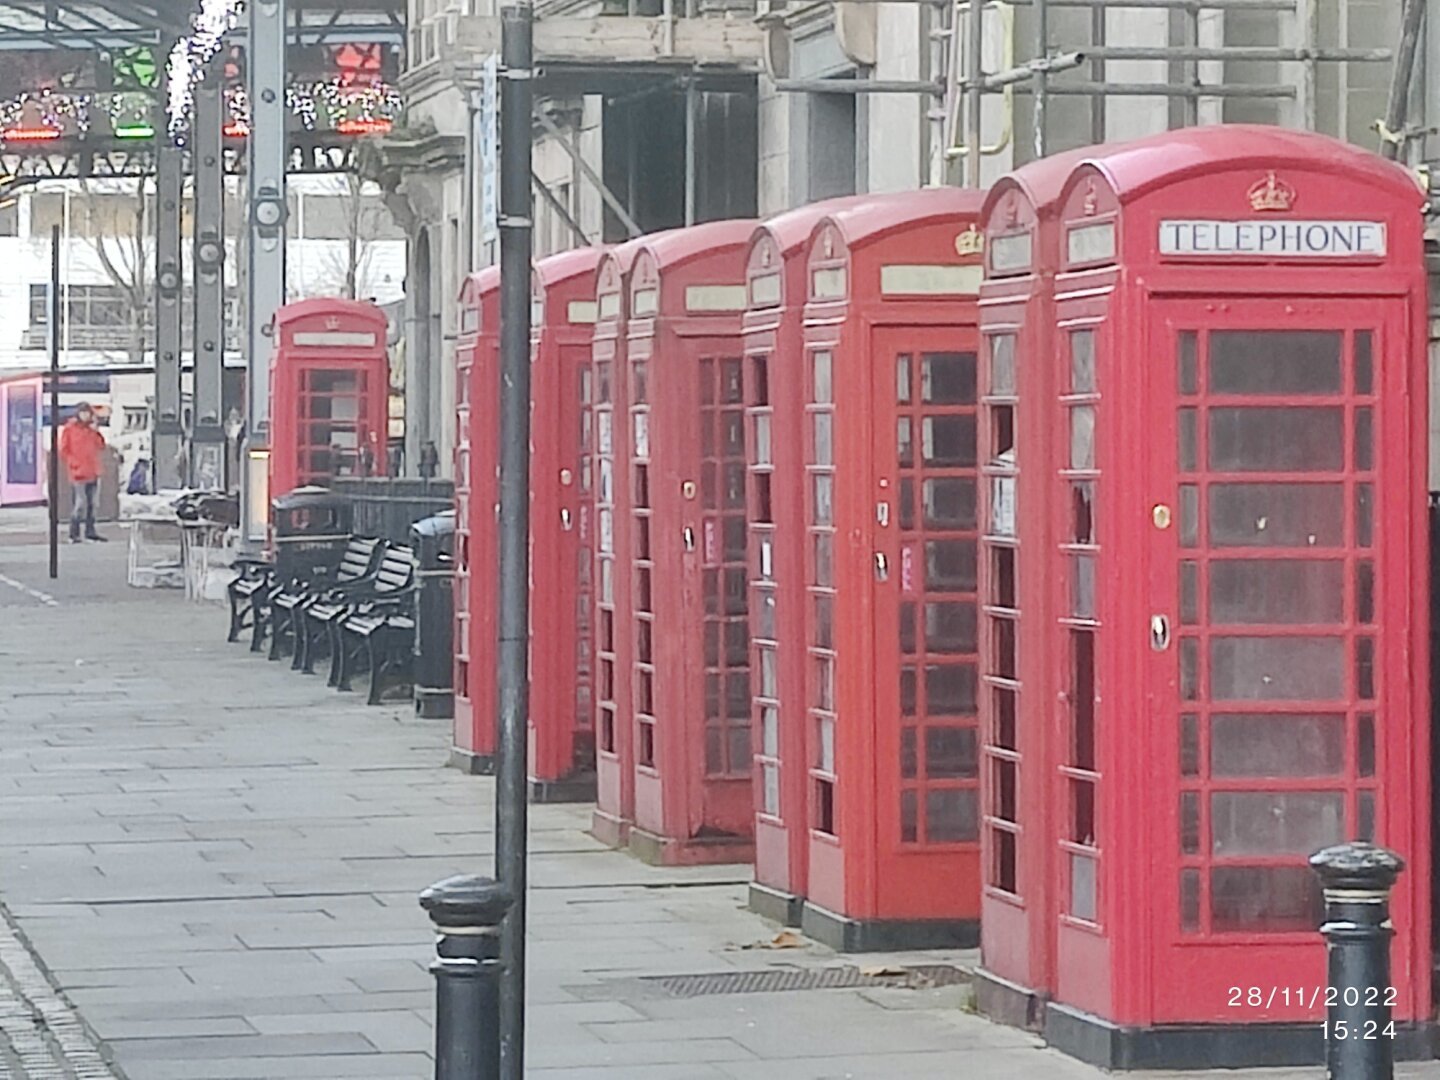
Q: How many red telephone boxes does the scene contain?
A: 9